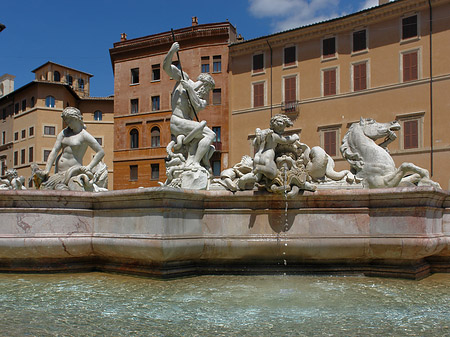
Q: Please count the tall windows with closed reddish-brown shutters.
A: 7